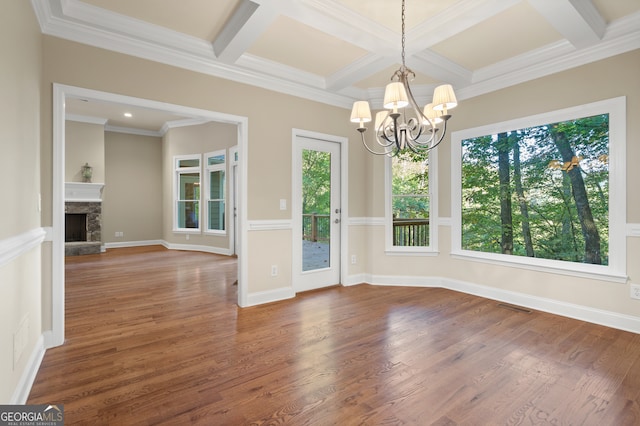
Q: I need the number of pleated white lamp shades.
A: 5